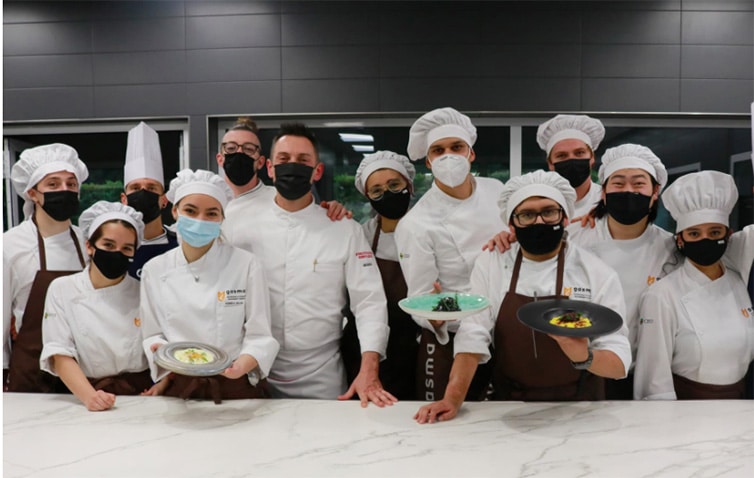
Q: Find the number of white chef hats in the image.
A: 10